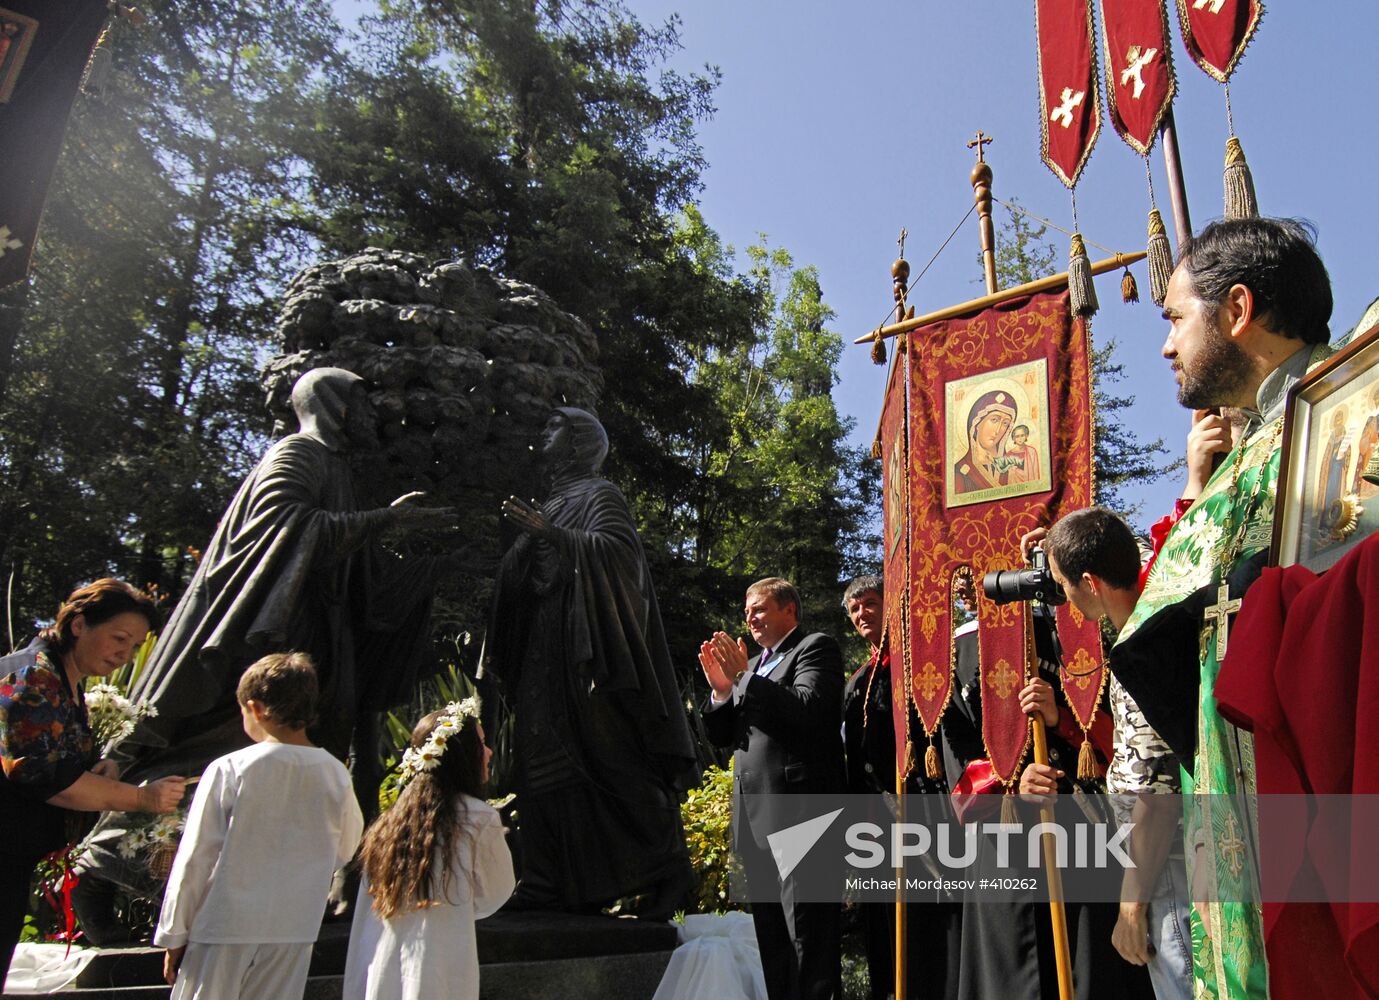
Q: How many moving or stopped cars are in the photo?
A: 0